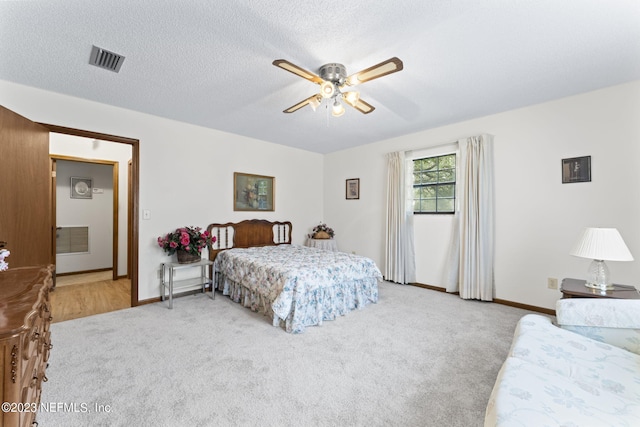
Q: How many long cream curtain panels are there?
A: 2